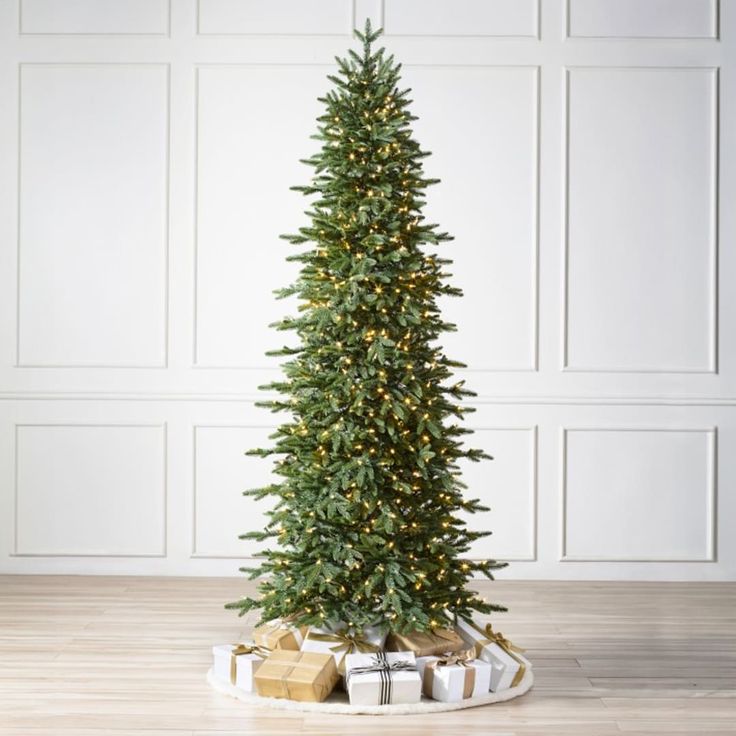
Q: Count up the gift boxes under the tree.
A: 8